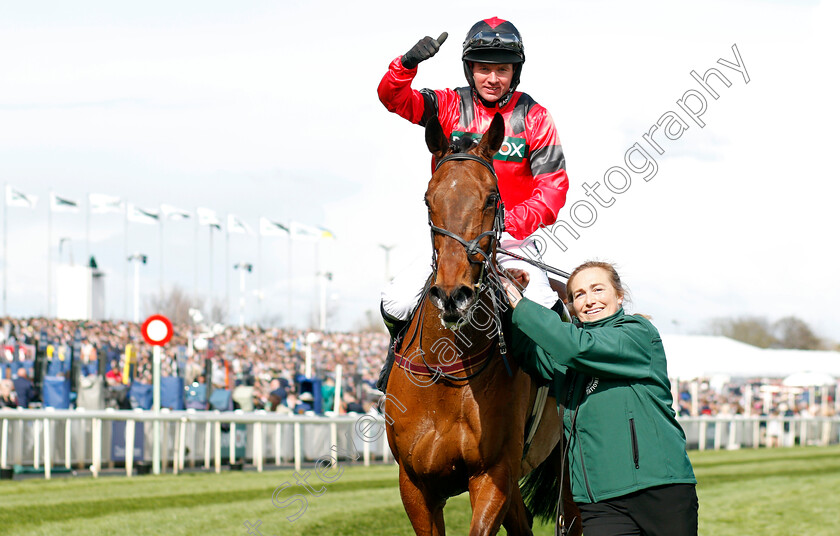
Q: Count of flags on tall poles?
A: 10